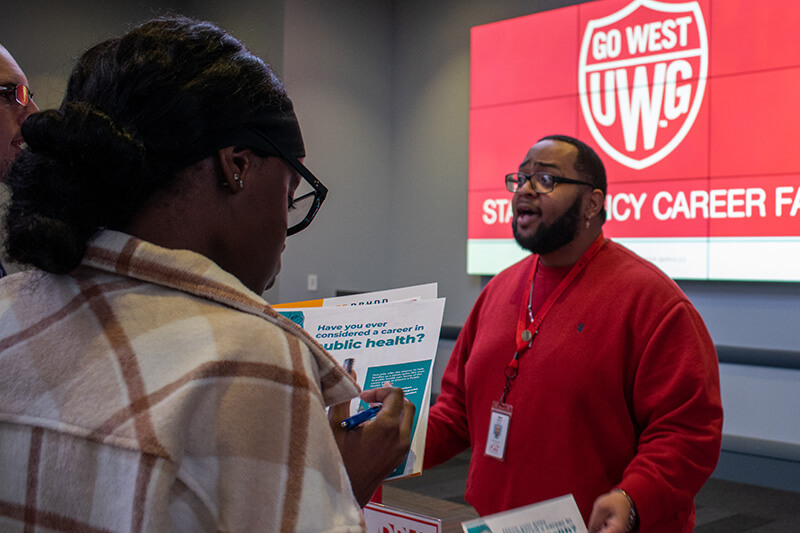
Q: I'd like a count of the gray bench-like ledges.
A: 2